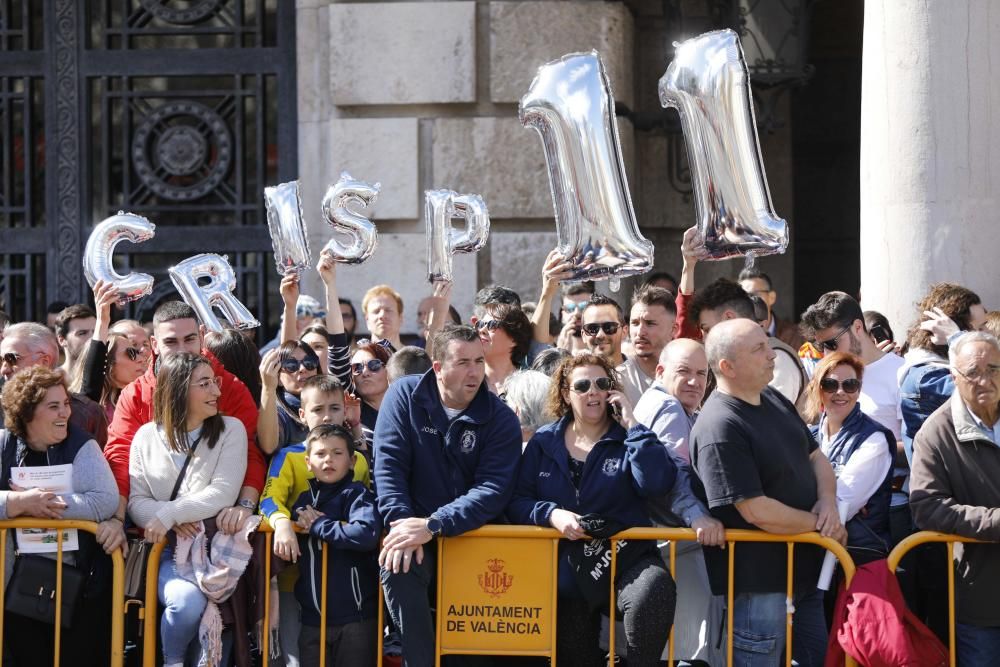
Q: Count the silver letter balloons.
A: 5